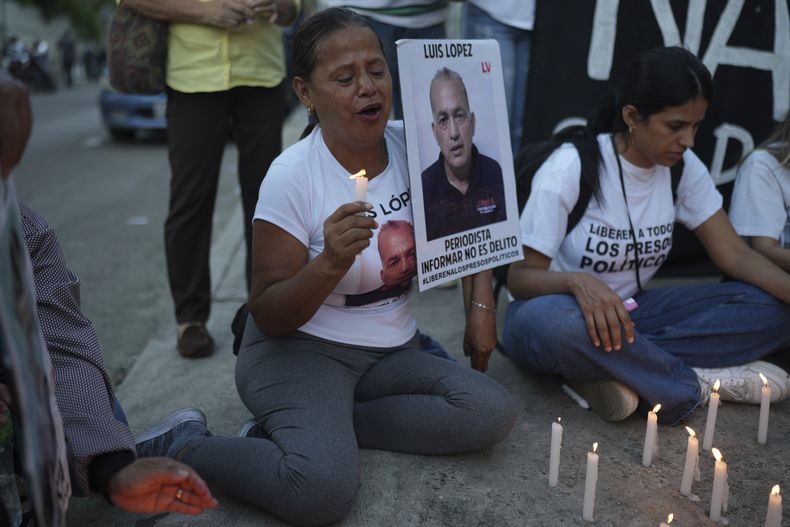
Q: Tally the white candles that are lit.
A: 10